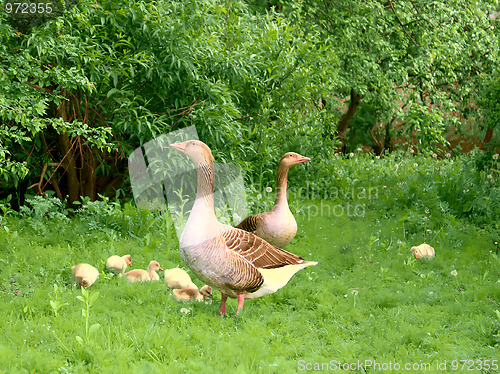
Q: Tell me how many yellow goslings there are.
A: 6